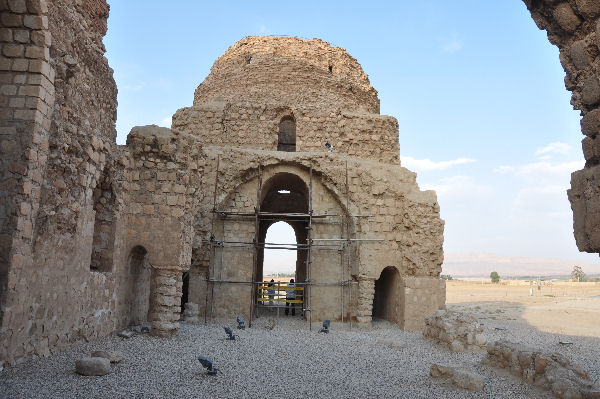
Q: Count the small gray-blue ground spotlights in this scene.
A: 4